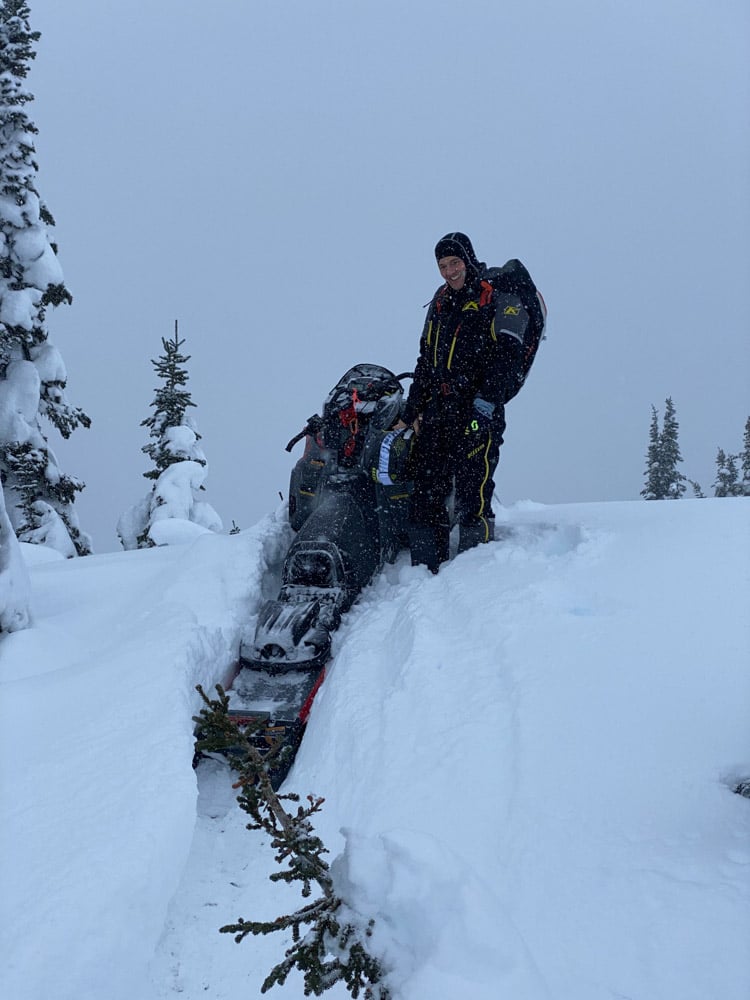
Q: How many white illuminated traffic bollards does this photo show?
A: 0